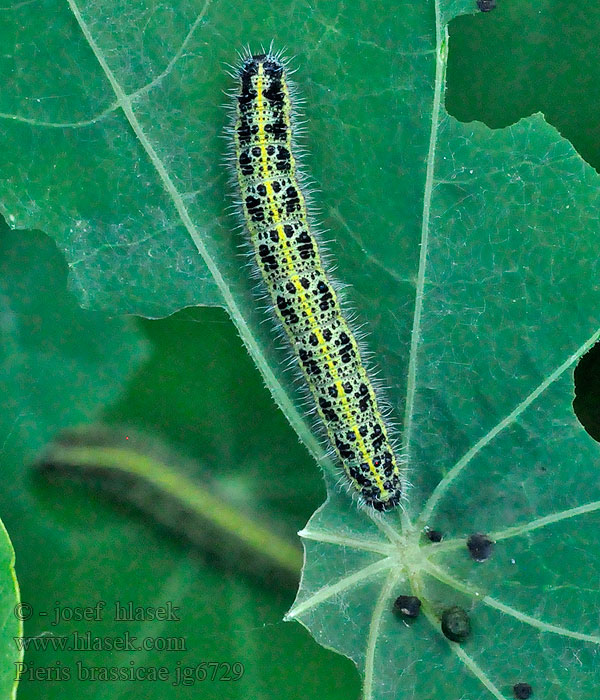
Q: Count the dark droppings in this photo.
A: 6